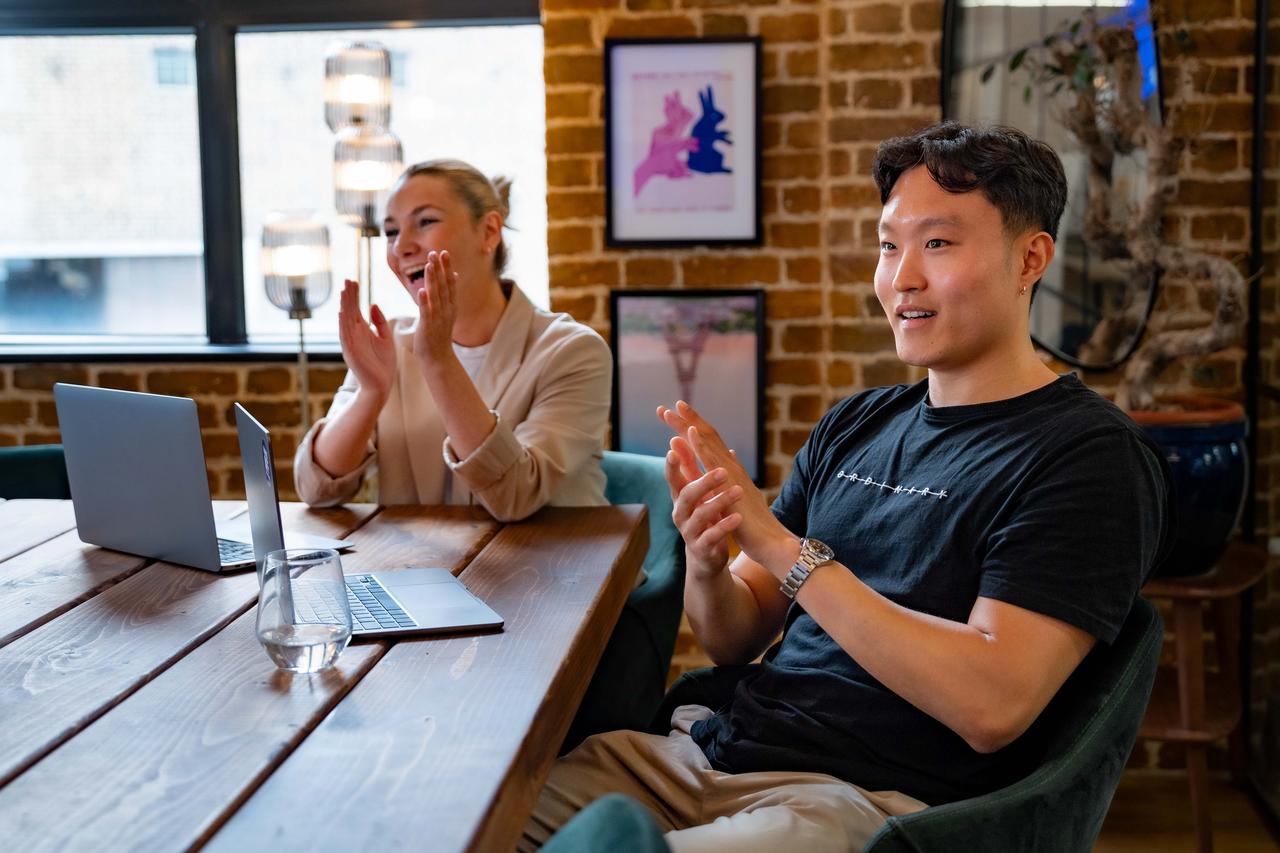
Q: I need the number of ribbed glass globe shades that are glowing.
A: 3